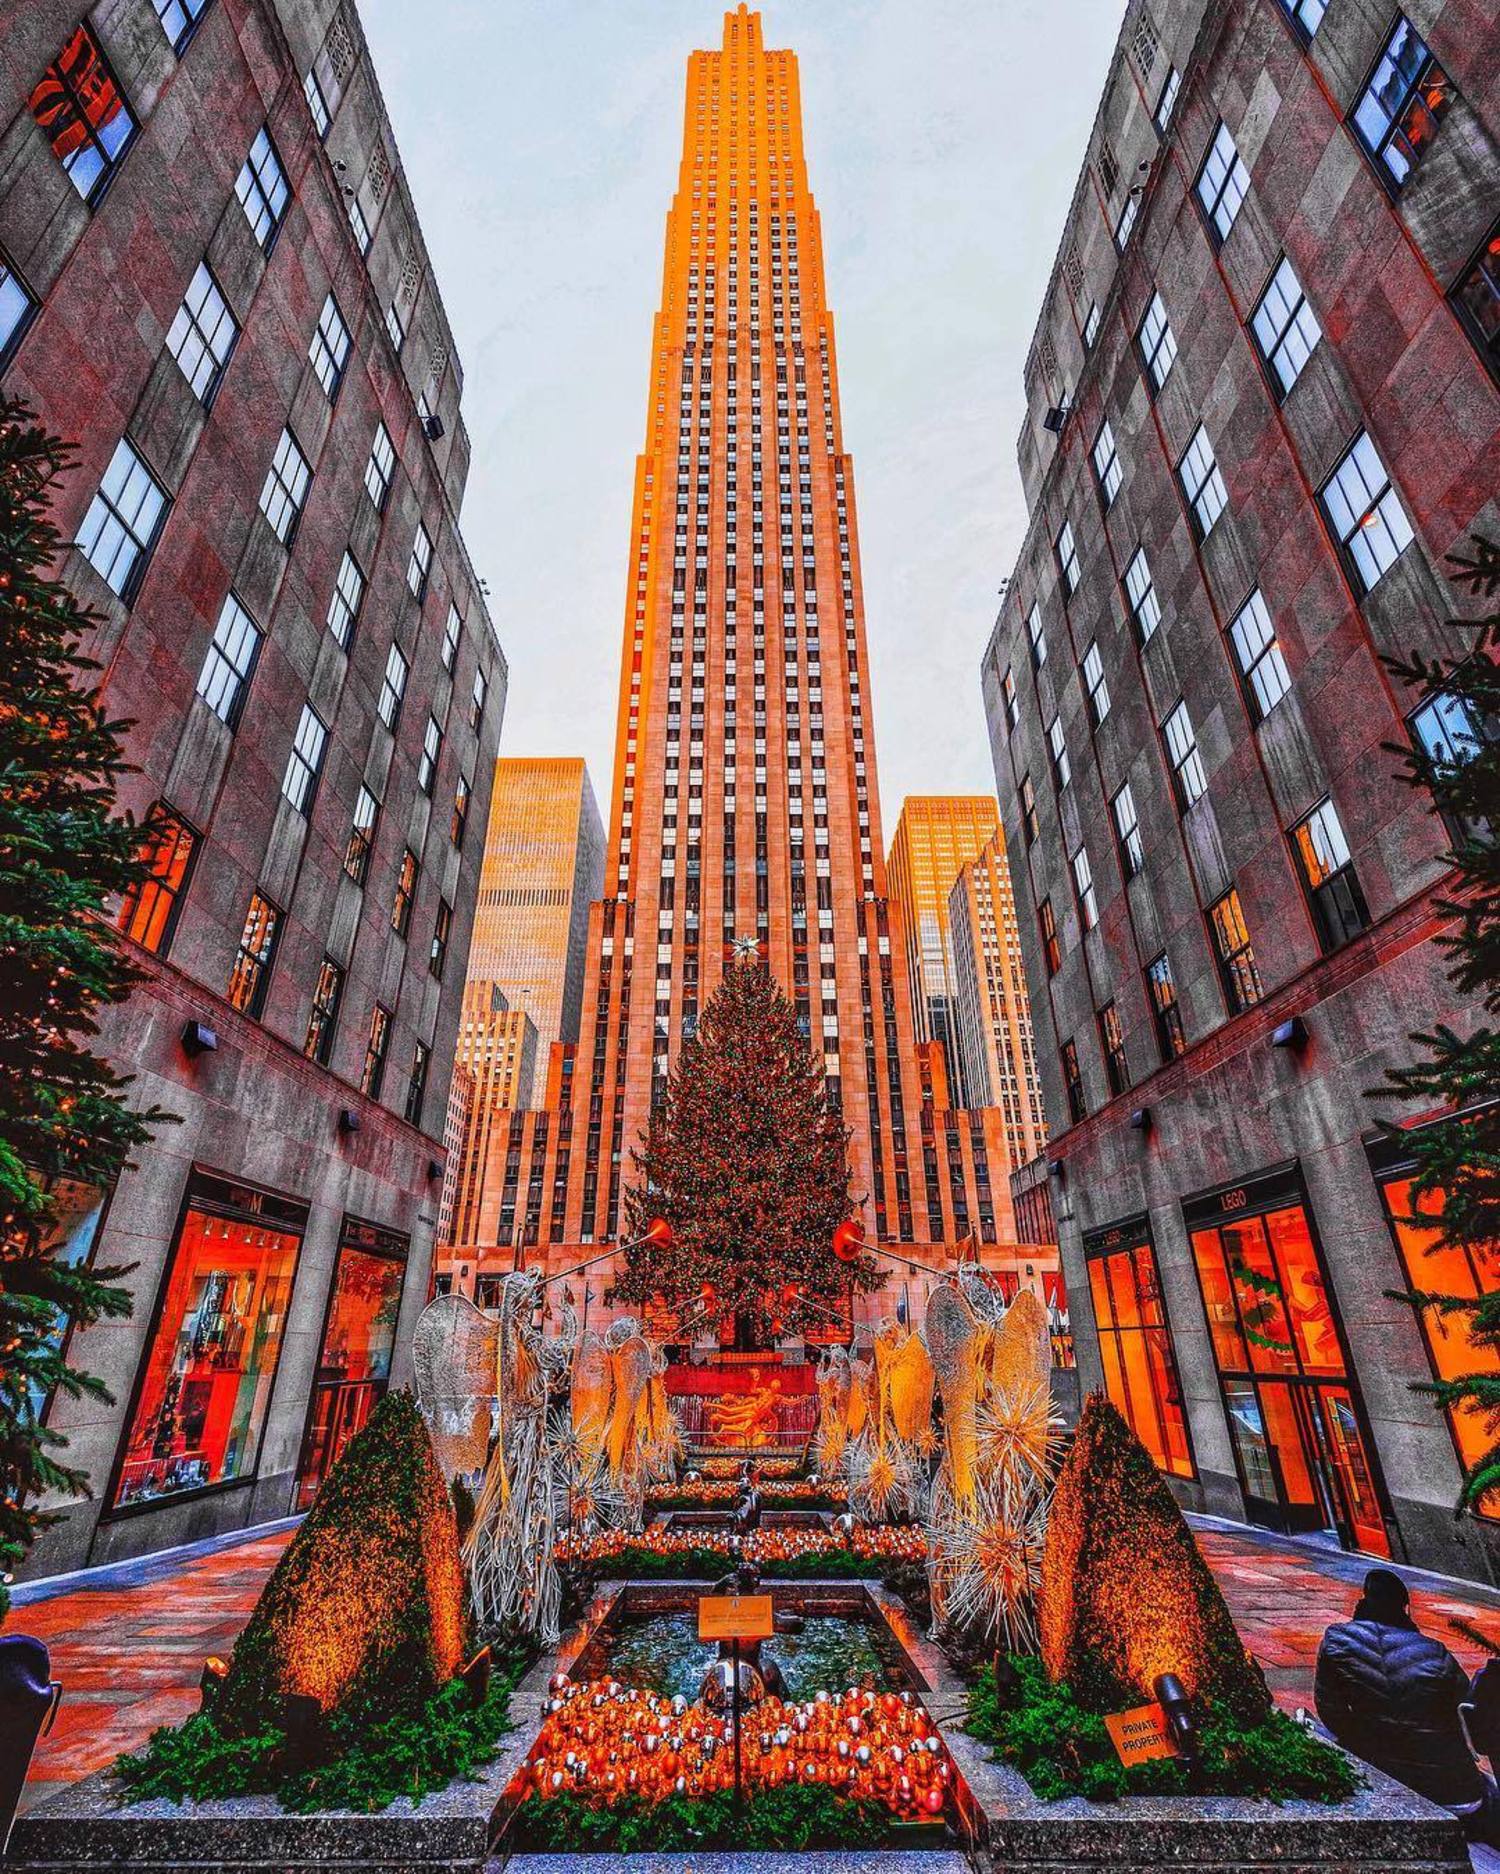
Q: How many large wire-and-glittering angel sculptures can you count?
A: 6